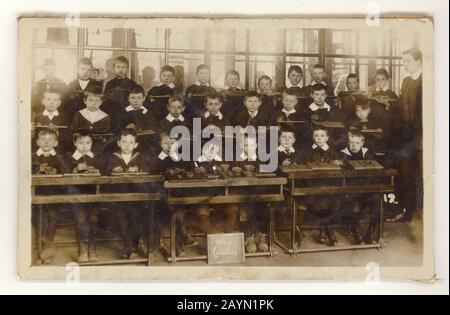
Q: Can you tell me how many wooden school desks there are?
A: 3